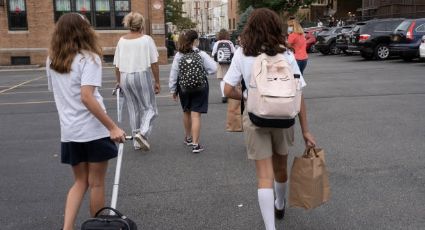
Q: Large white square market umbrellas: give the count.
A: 0